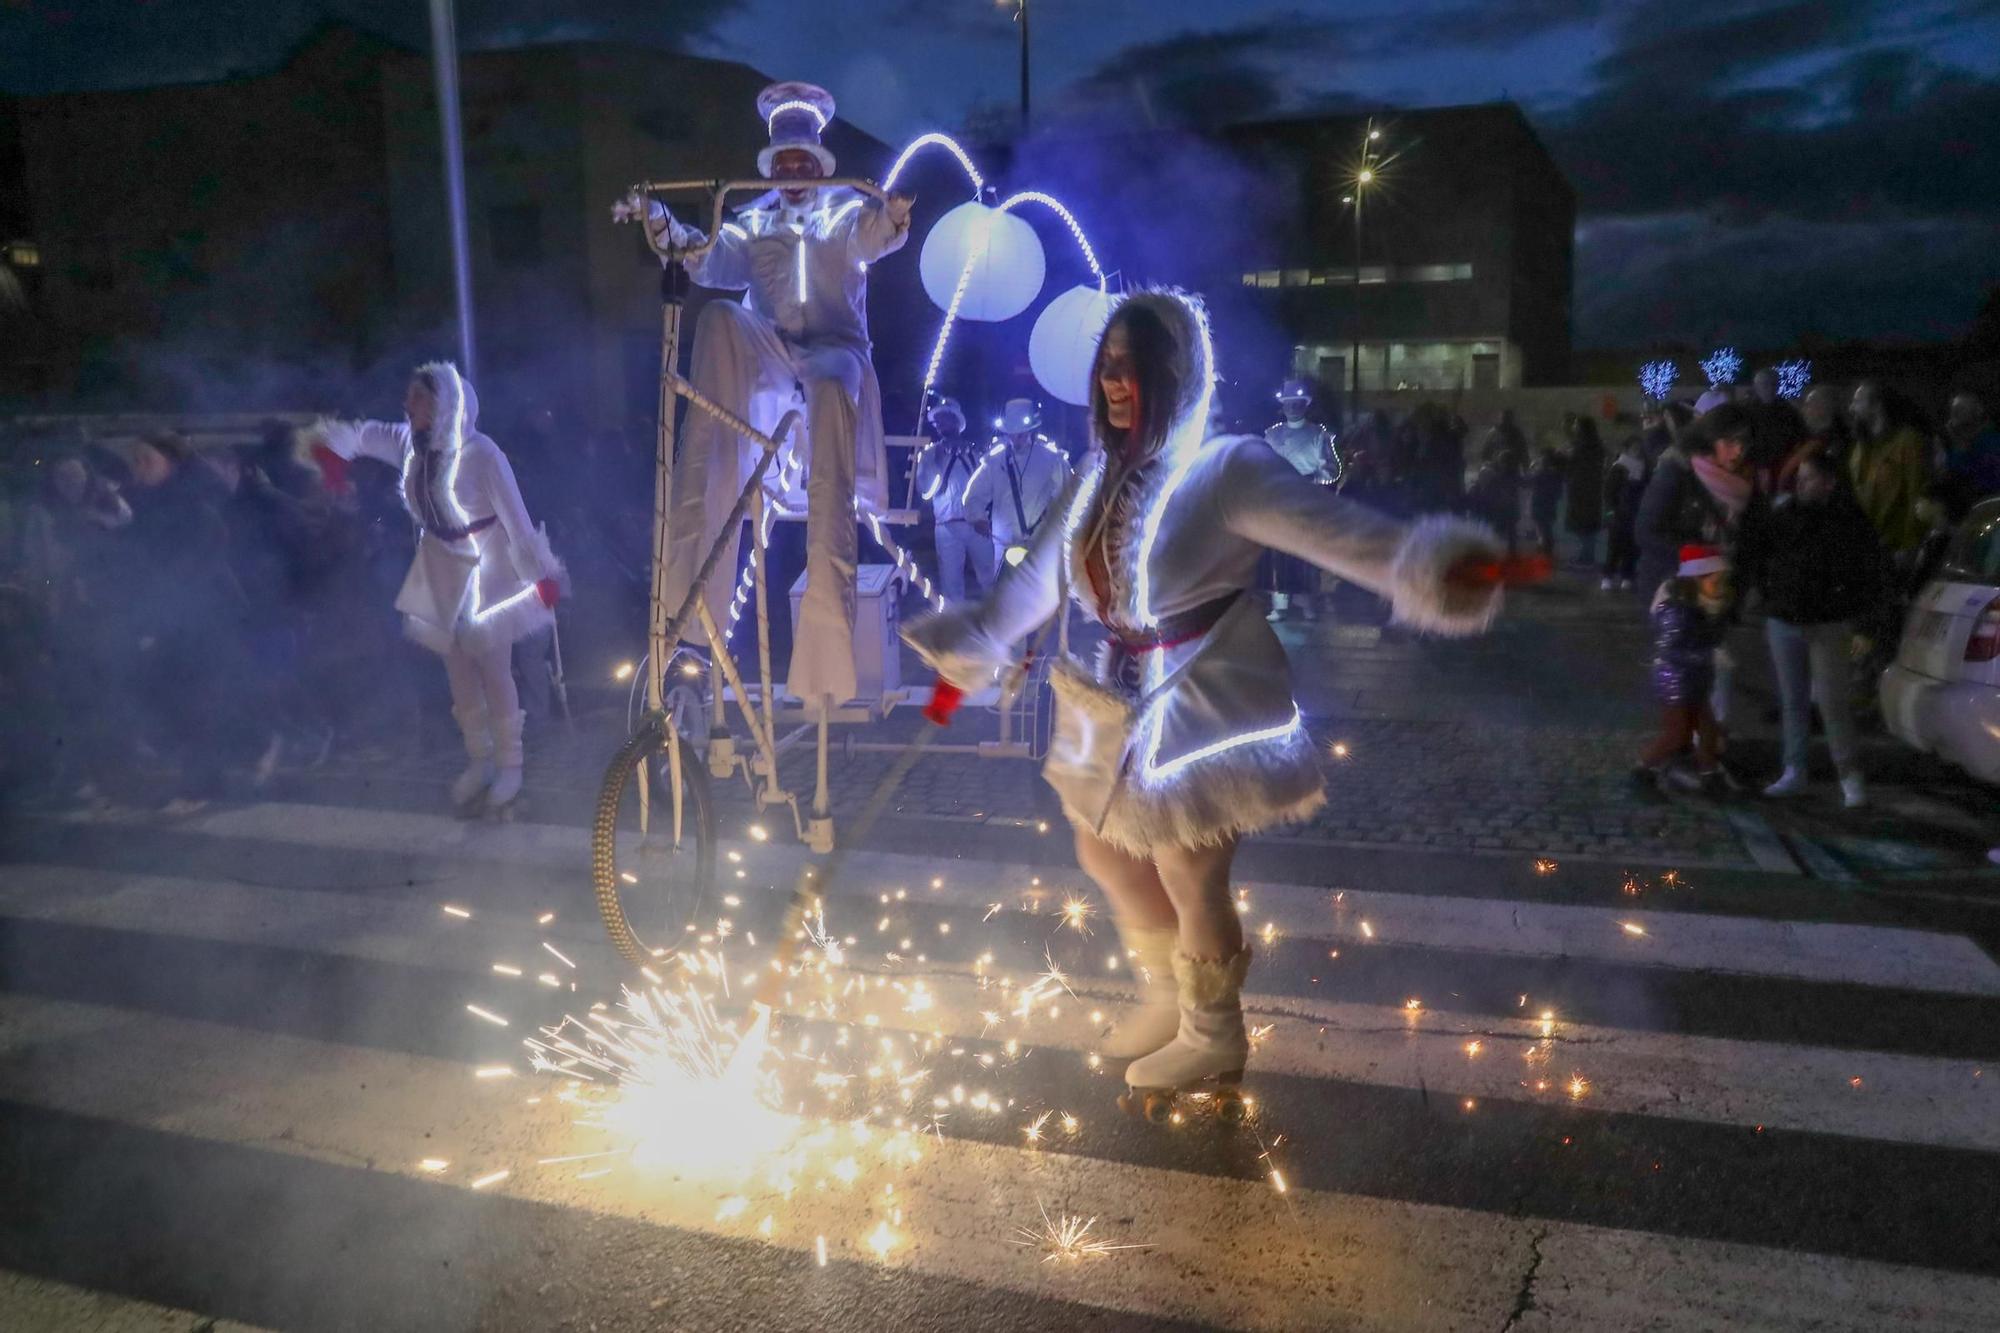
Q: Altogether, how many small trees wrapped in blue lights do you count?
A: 3